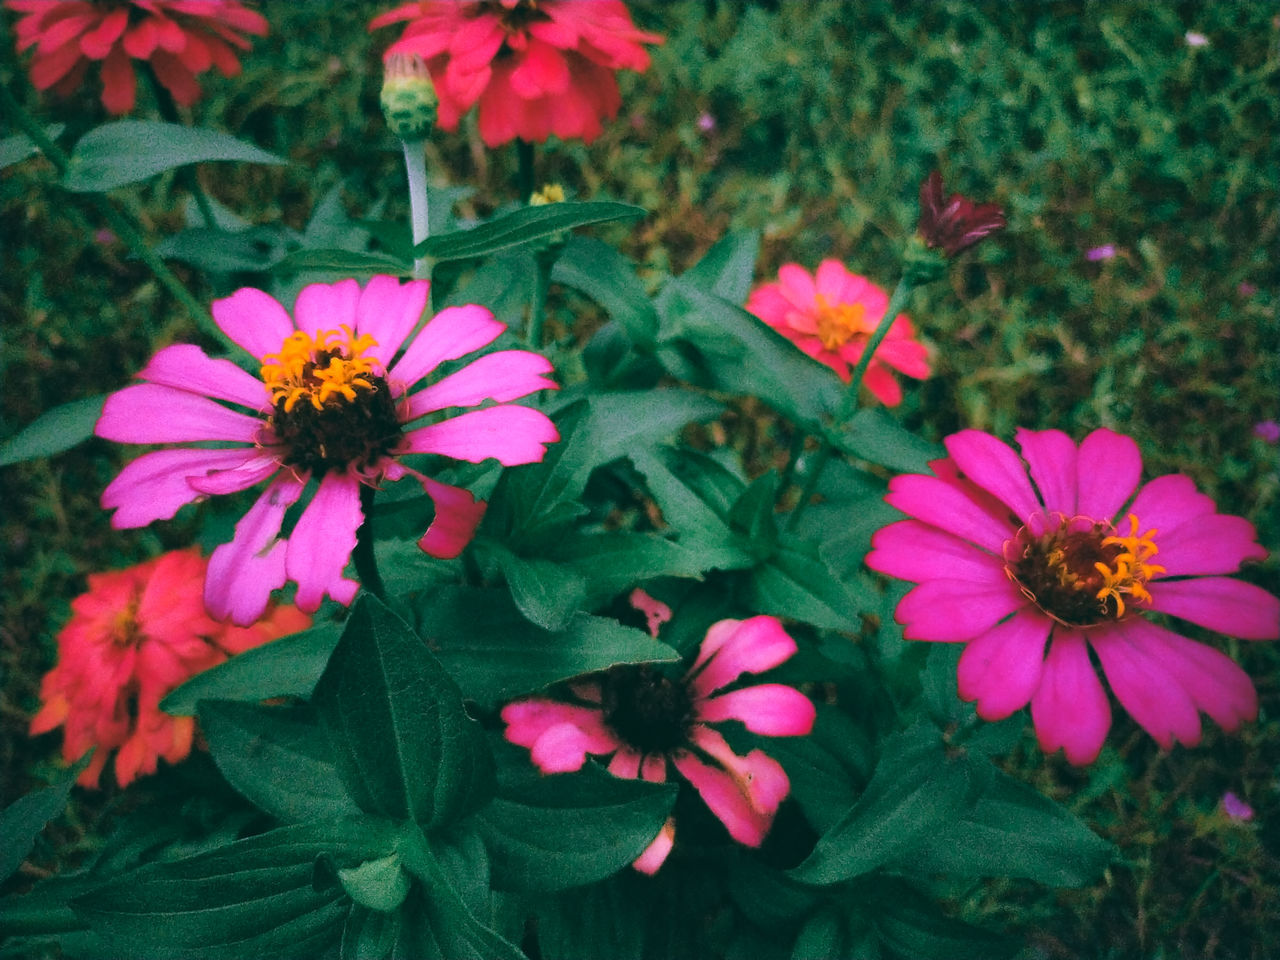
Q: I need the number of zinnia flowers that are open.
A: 7